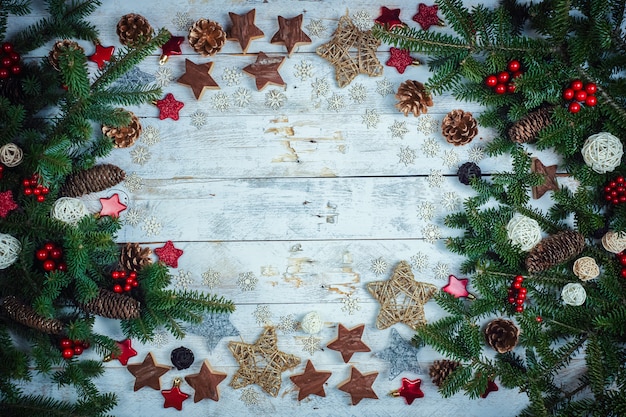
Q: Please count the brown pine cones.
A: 14